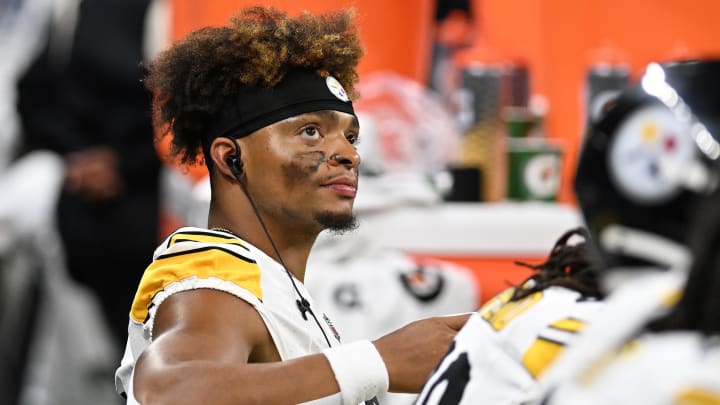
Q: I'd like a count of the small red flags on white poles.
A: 0